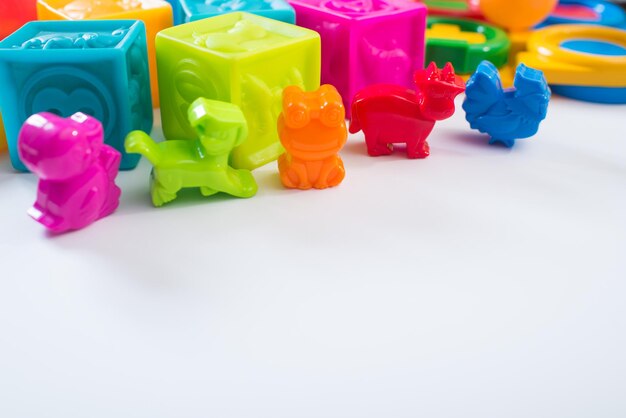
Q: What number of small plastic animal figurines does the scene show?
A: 5